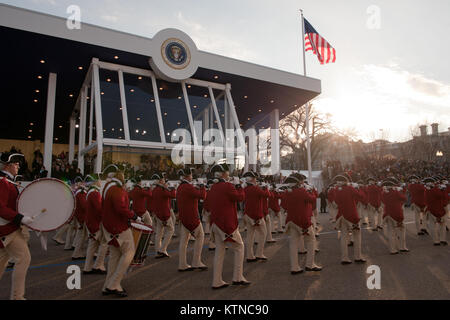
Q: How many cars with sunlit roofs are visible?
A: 0